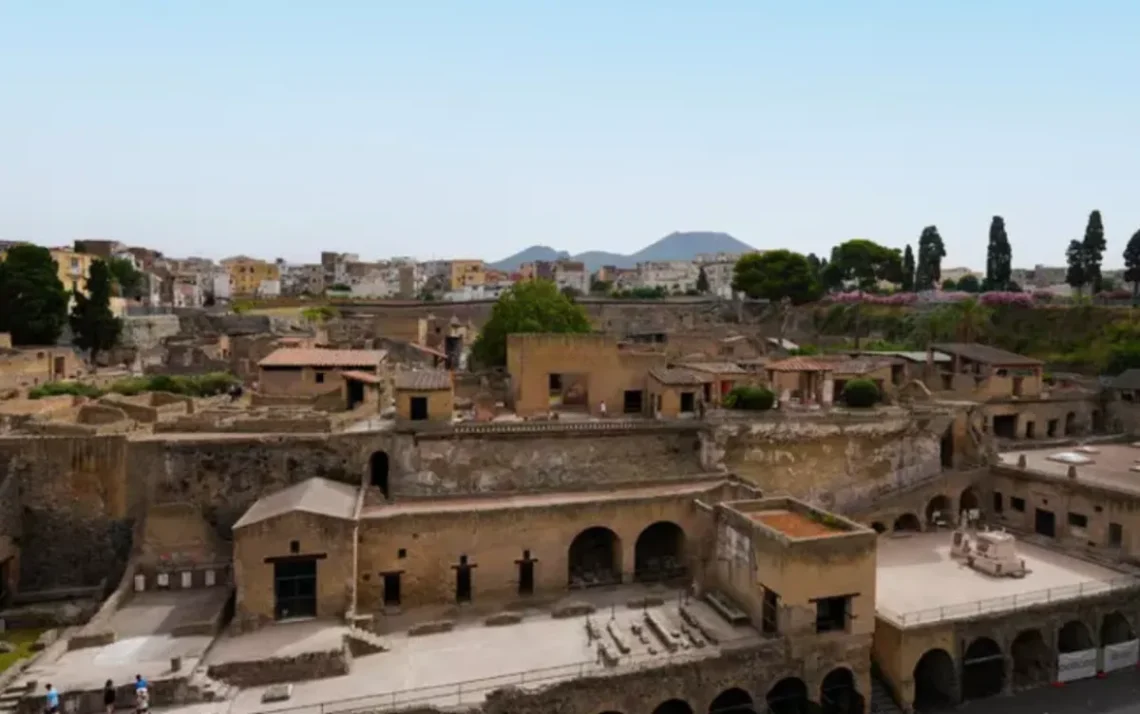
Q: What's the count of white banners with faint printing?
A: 2